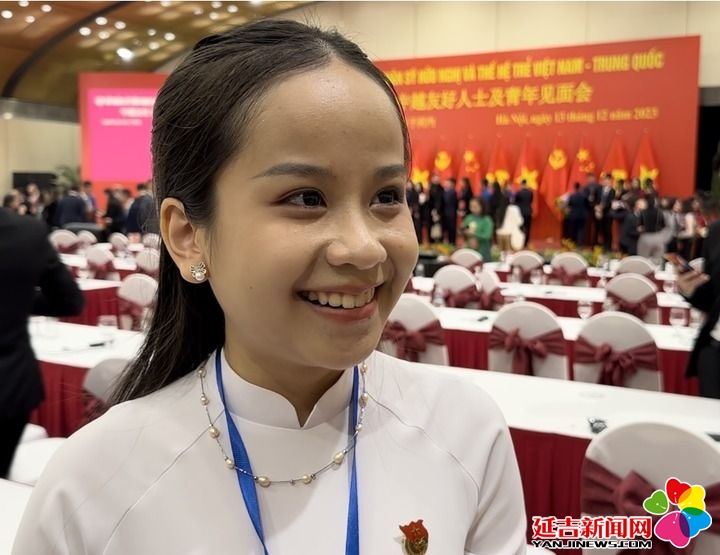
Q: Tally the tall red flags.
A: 9